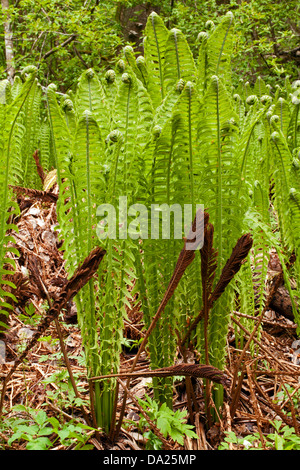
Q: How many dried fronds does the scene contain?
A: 5